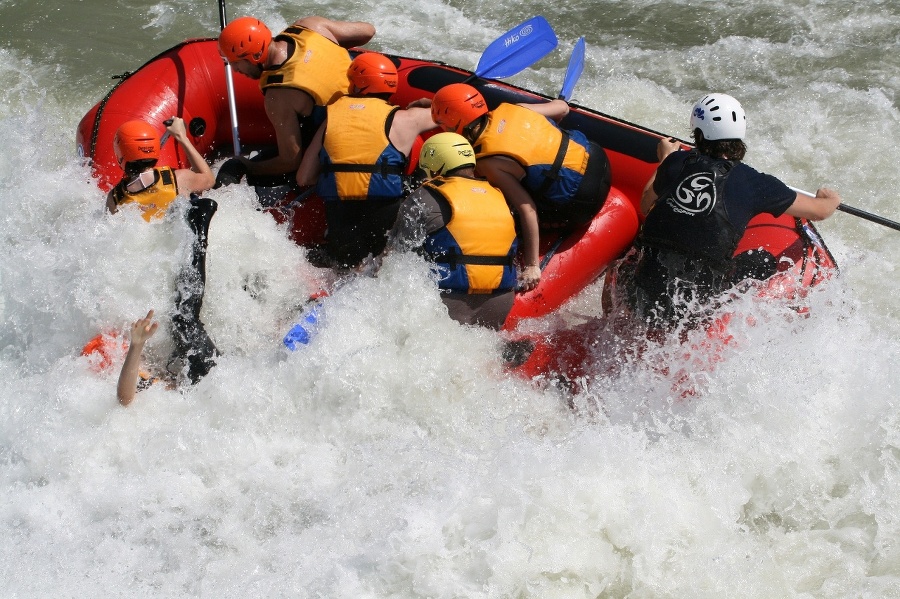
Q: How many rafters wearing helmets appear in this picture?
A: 7